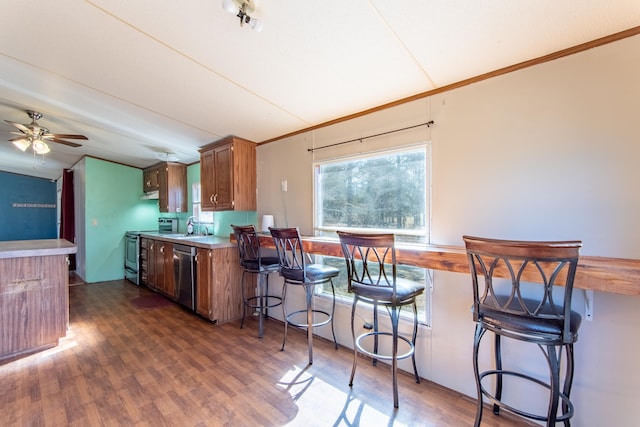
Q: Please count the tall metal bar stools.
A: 4